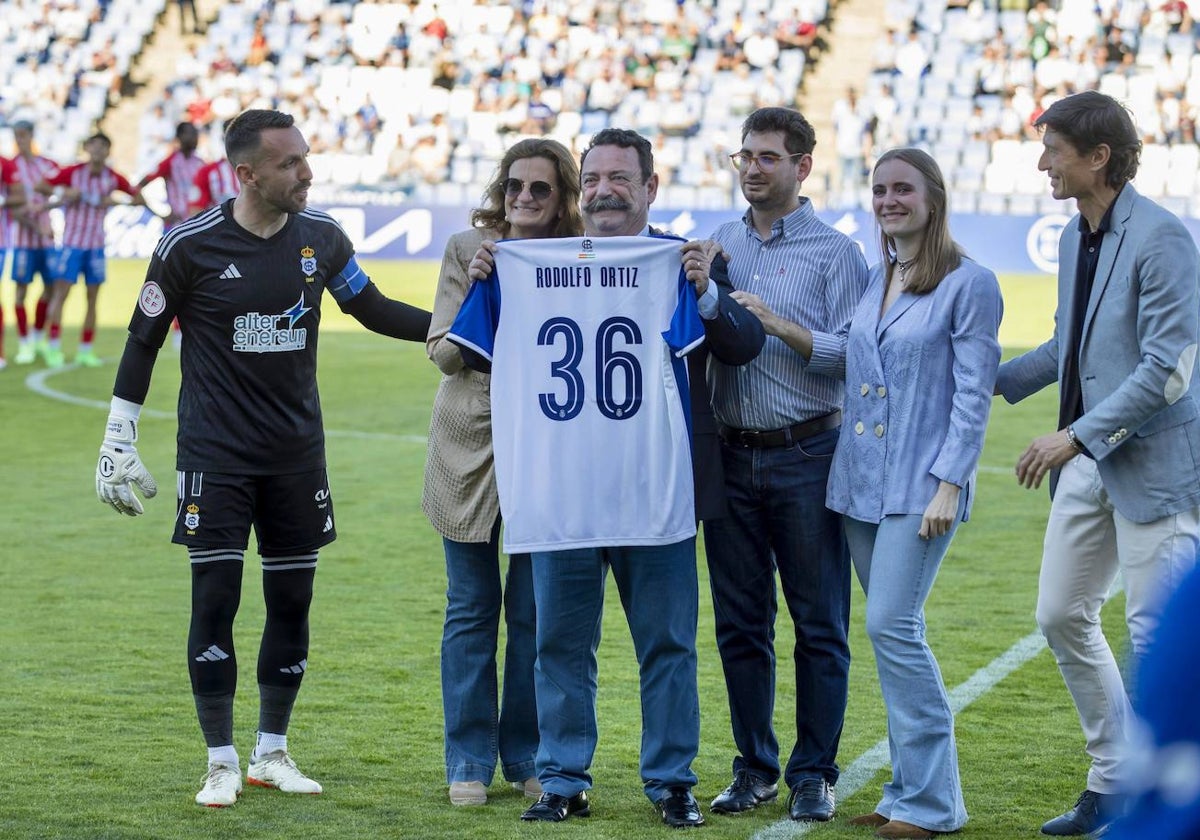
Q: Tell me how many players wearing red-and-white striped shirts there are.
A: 5